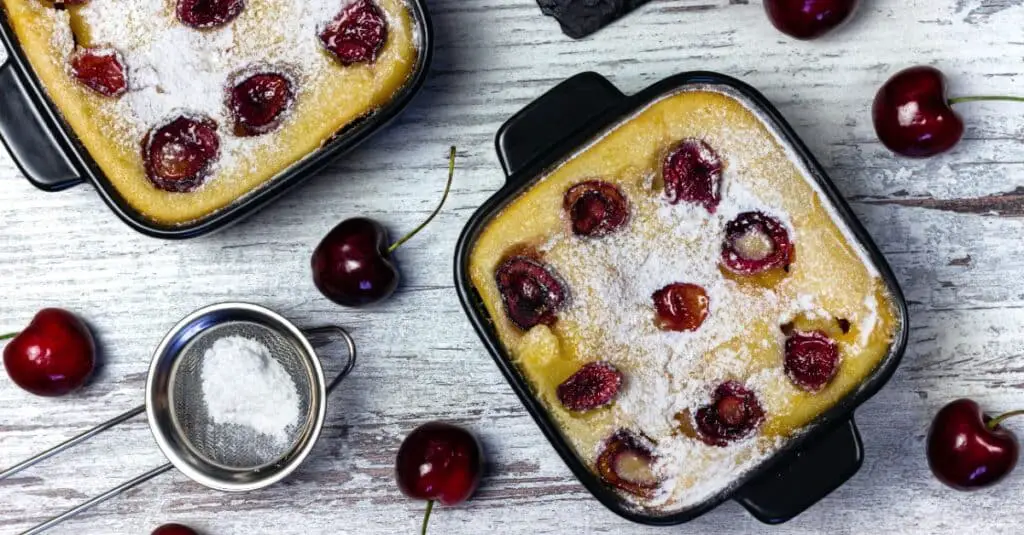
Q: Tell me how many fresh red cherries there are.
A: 7